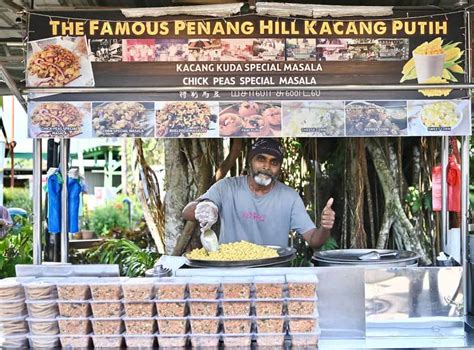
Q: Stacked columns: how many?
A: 10